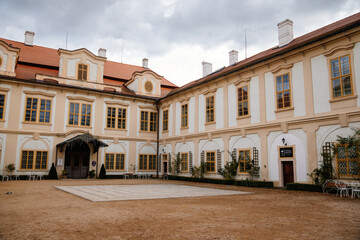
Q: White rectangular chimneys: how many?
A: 6